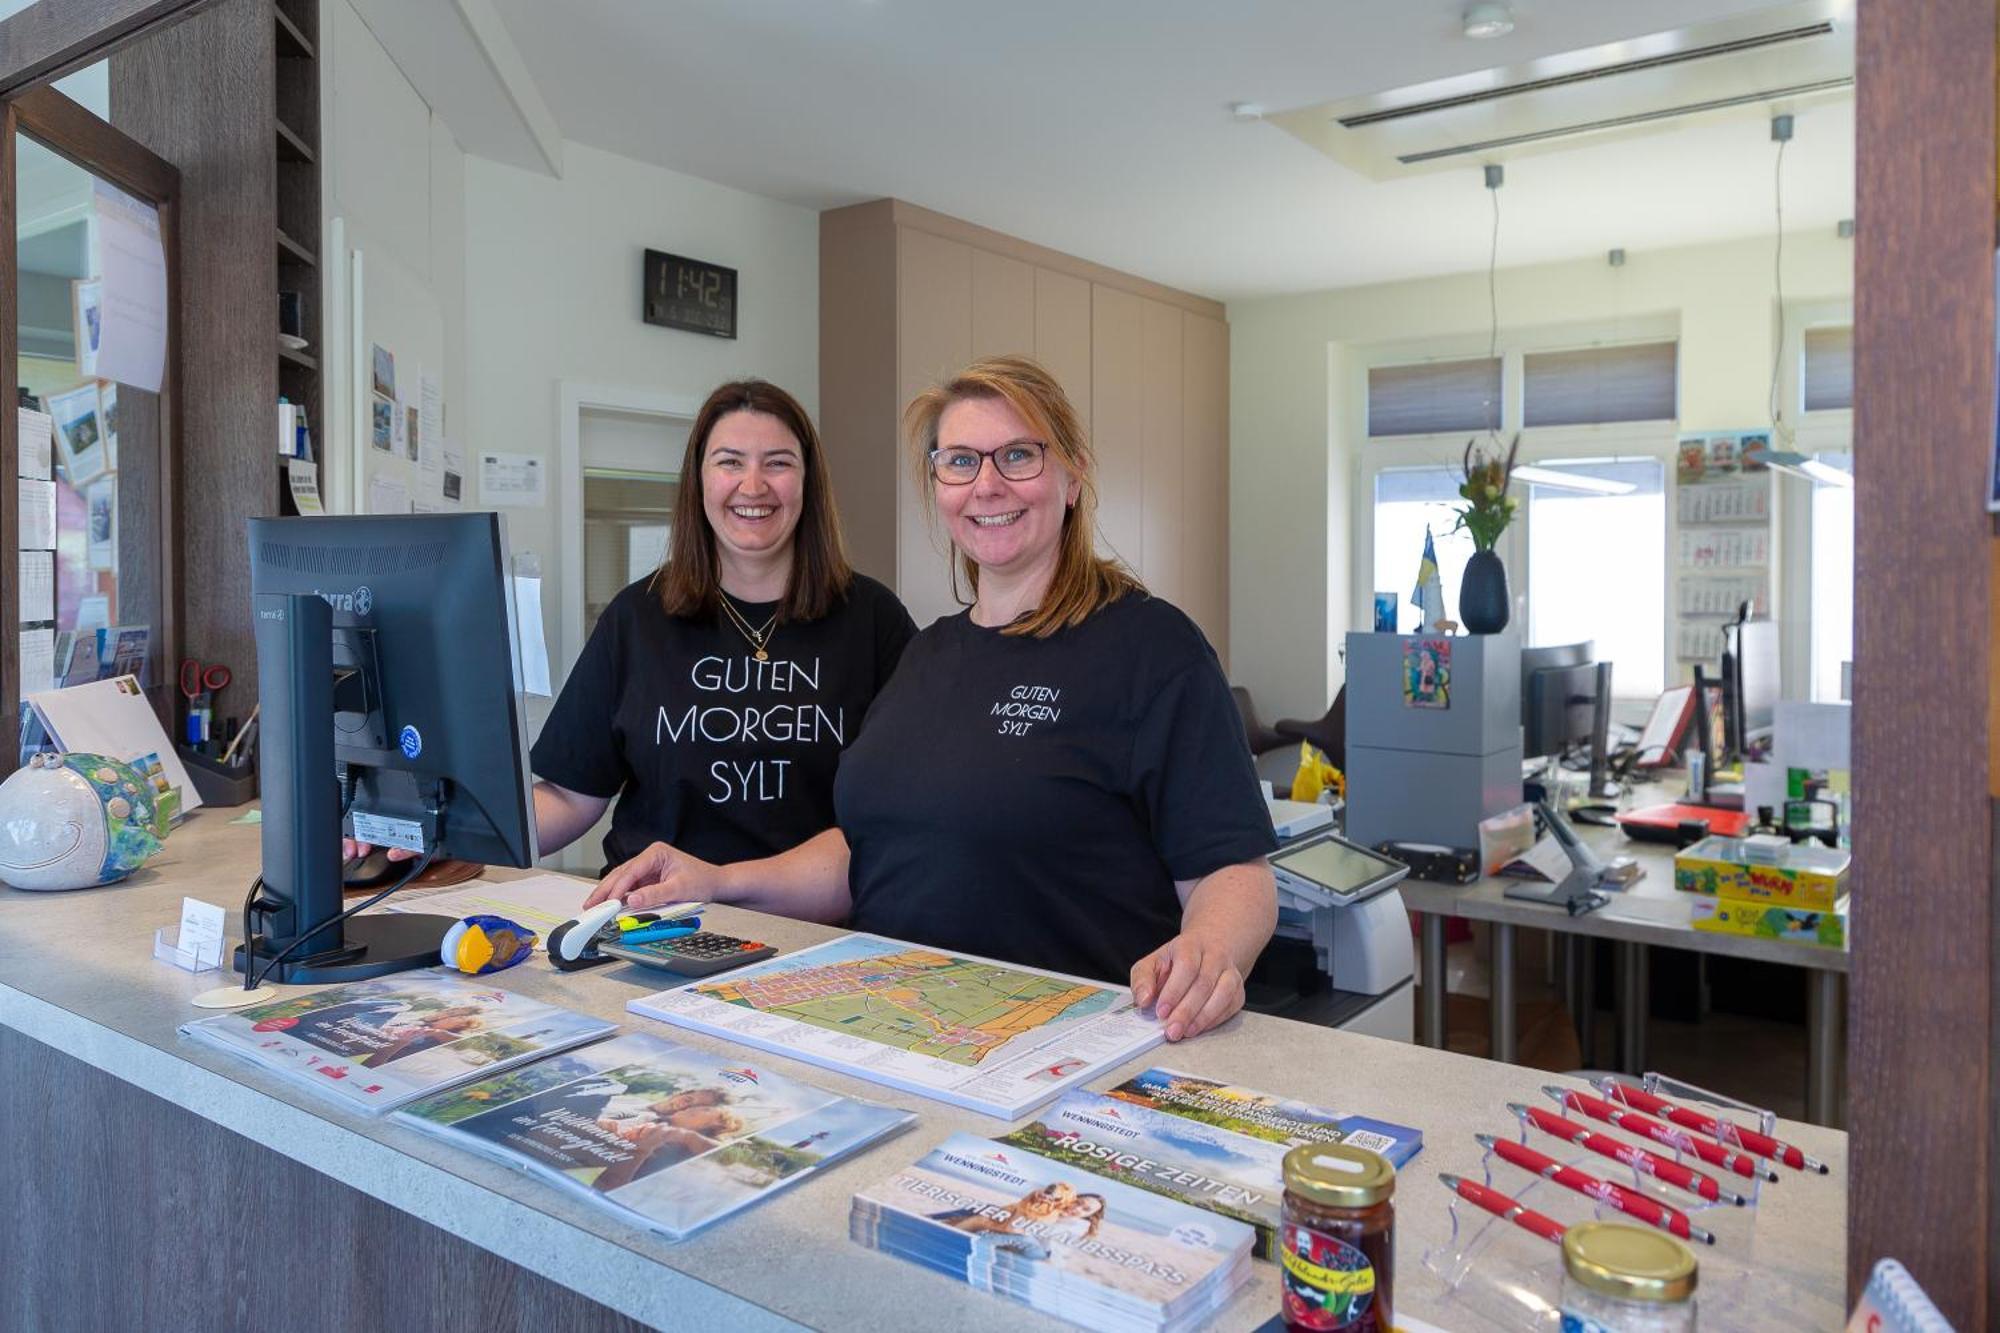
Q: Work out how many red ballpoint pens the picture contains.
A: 5